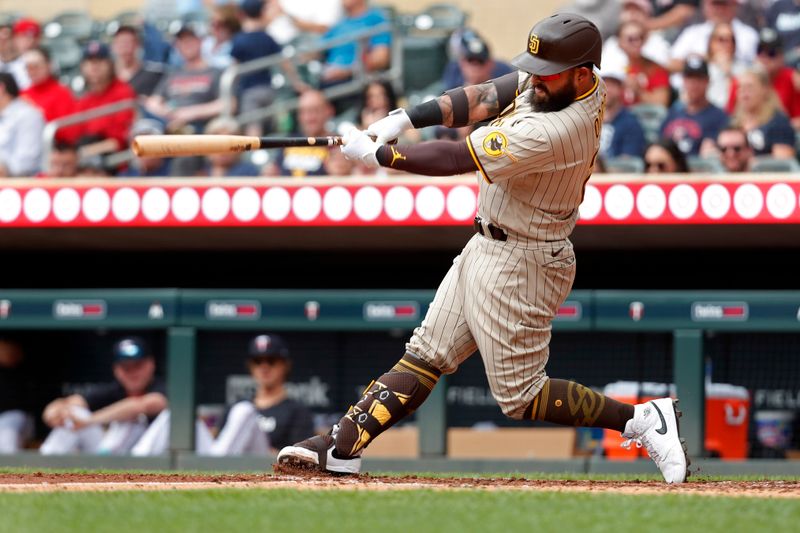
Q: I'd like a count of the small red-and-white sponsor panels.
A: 5